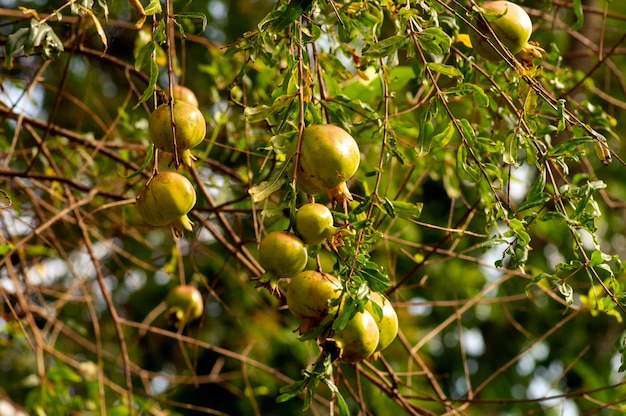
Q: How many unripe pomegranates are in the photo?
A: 11